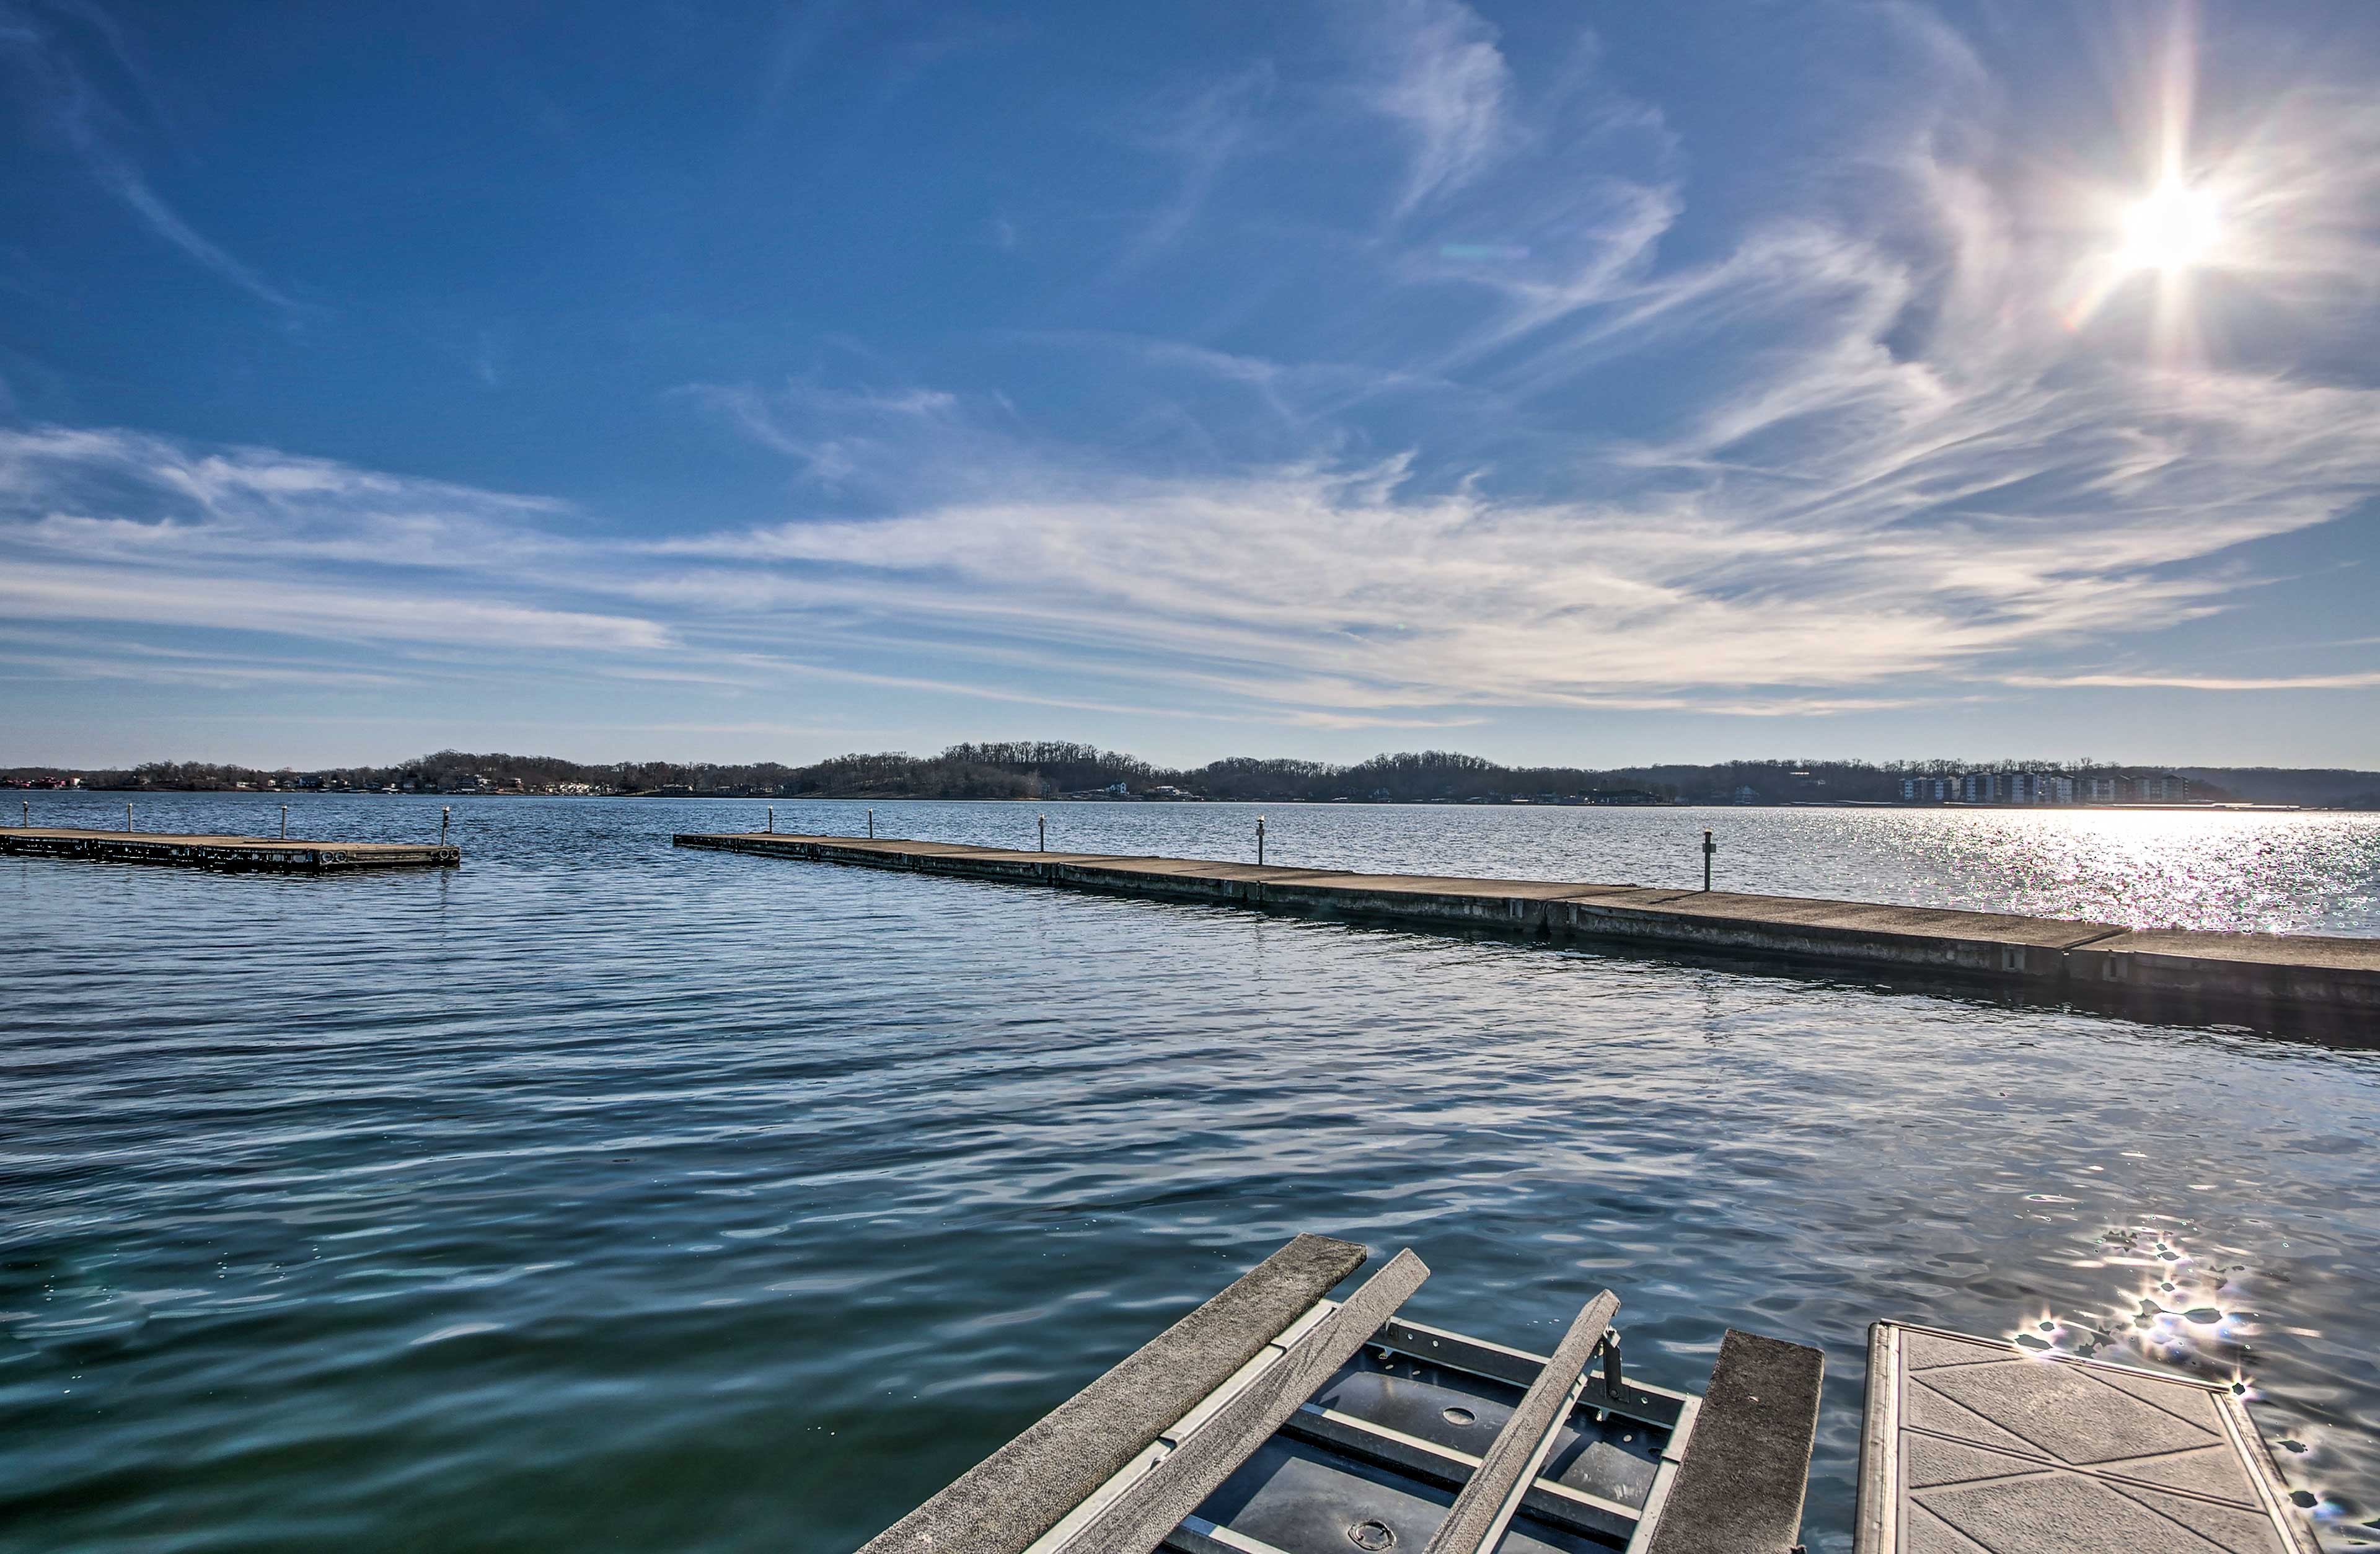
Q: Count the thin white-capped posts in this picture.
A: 9